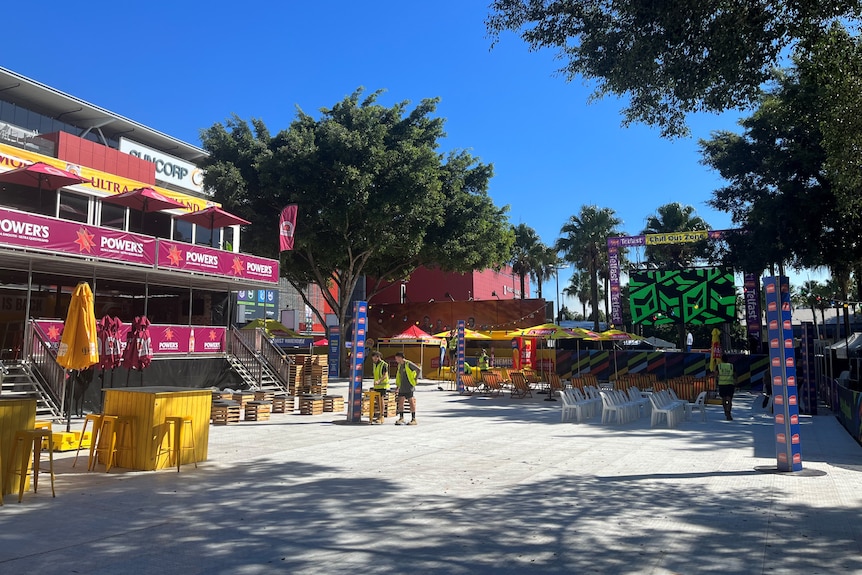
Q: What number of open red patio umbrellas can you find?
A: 3